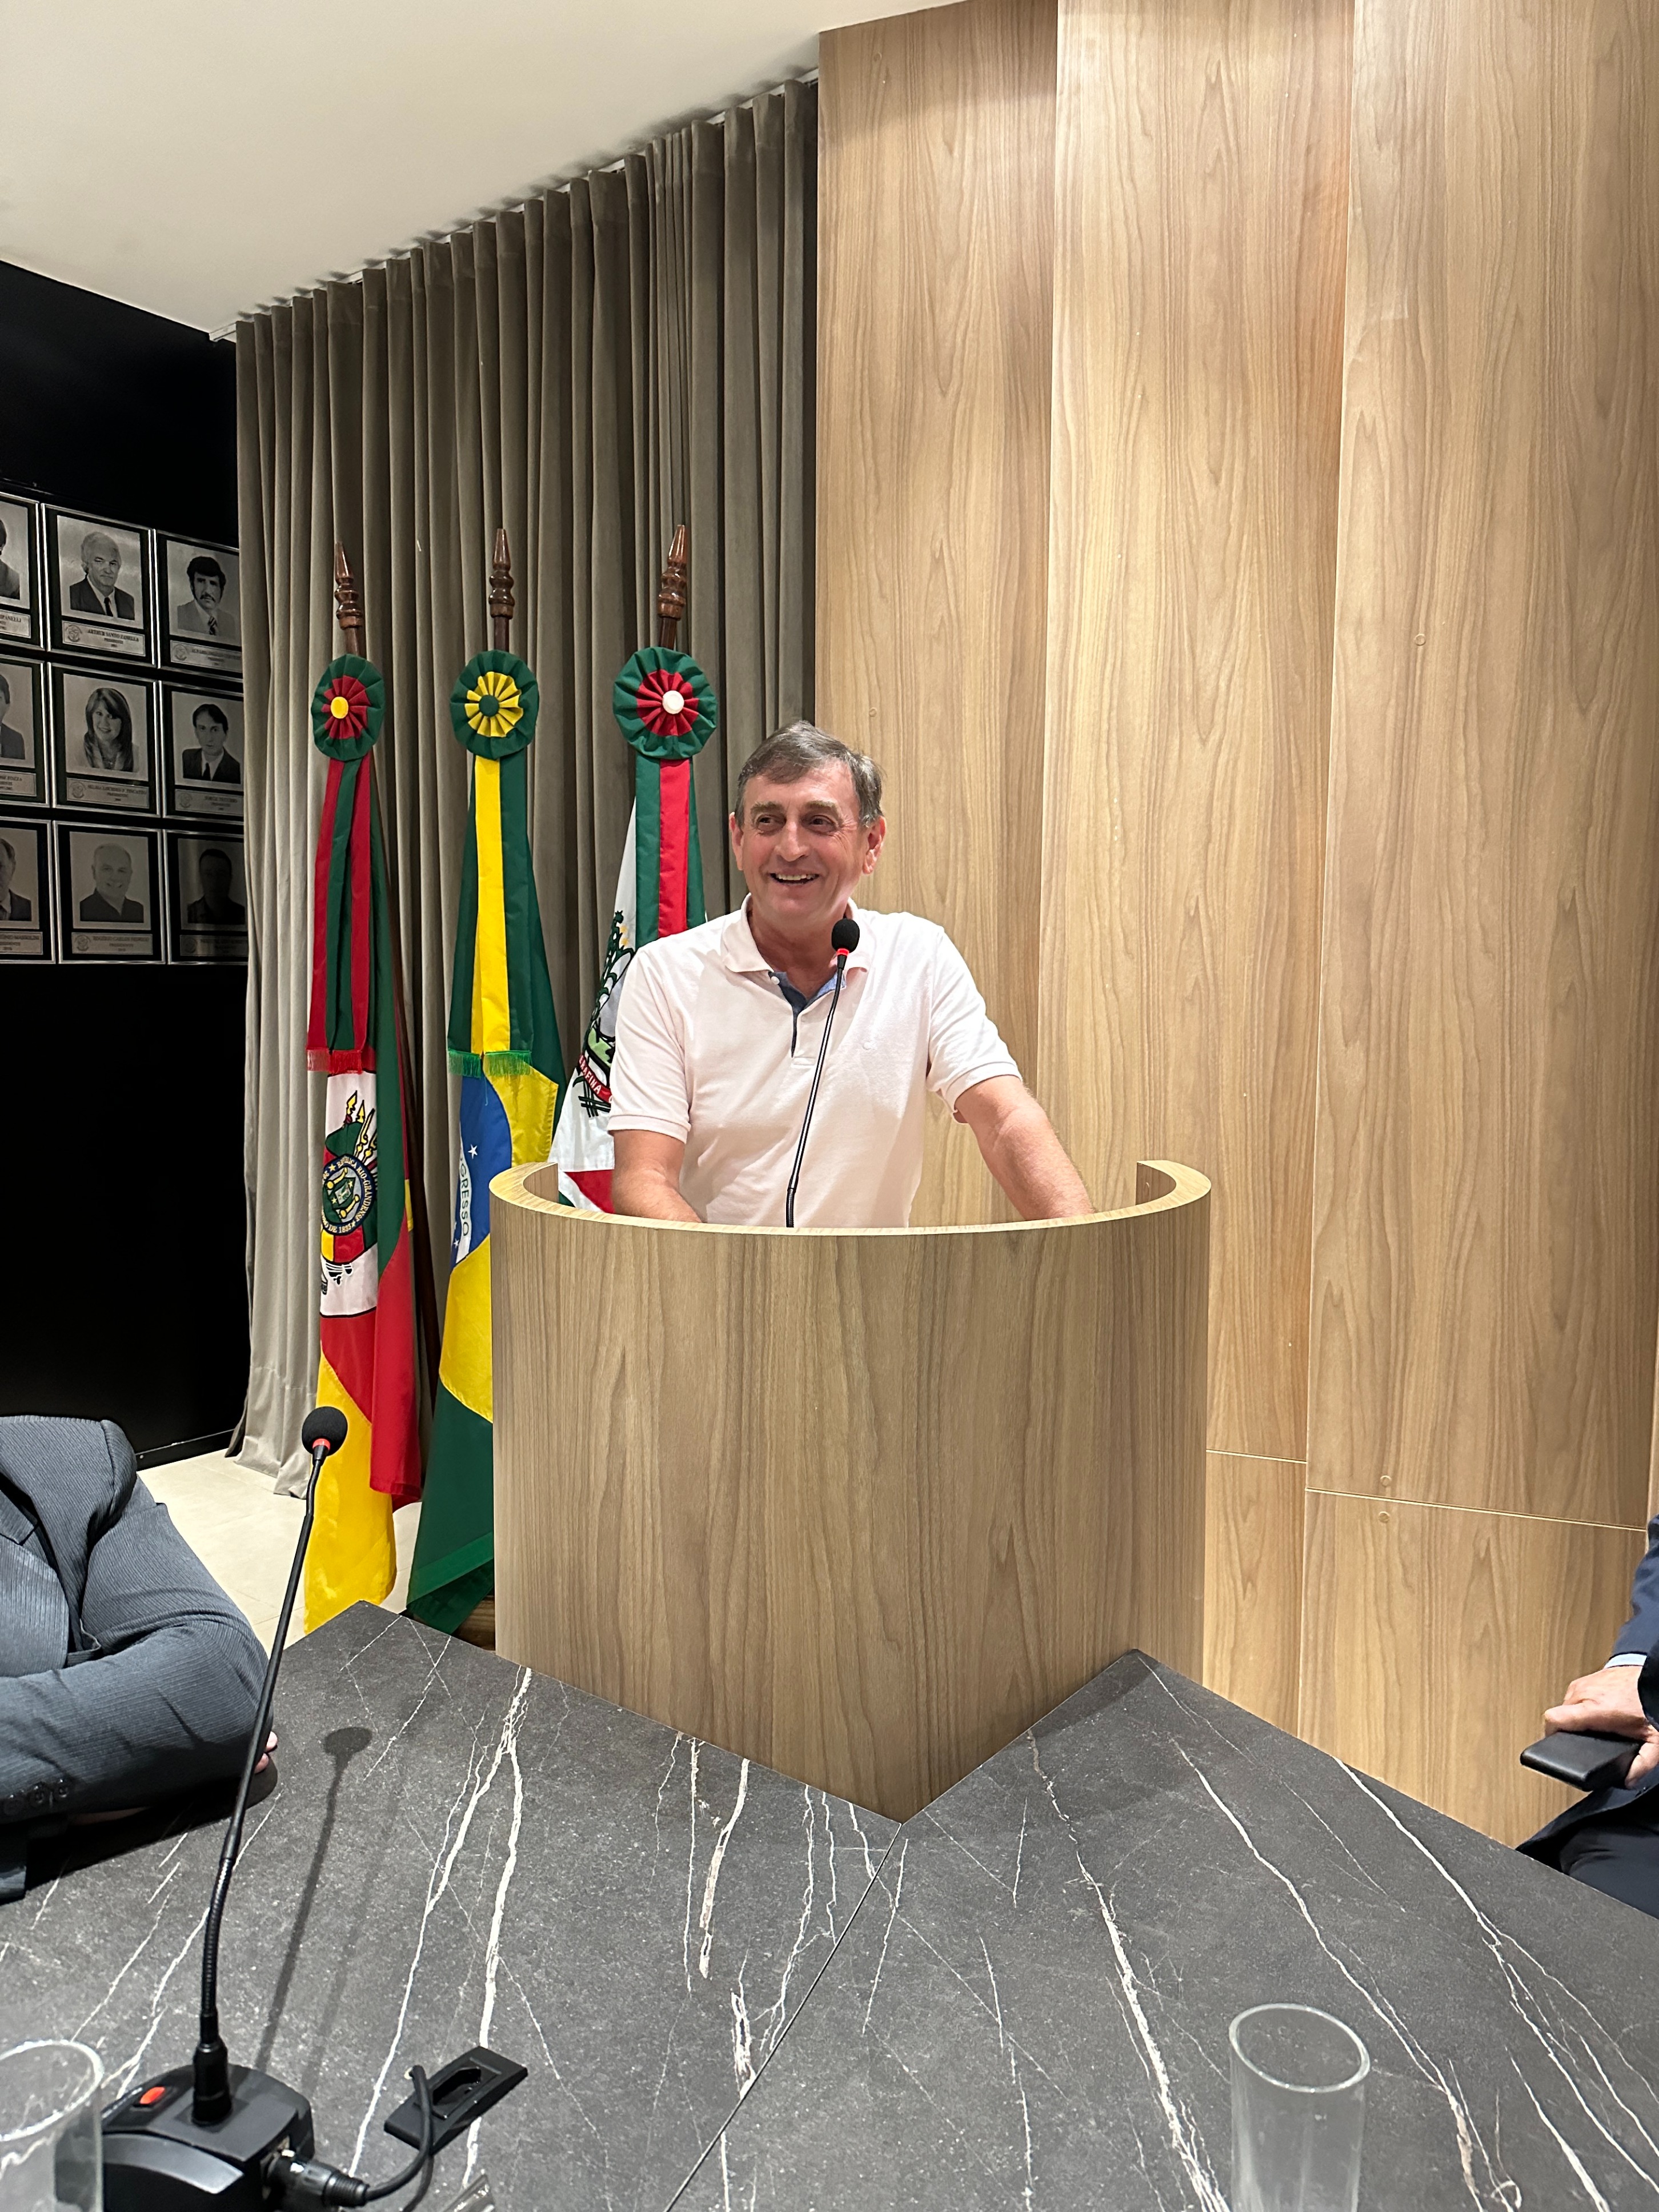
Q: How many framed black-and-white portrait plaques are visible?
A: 9